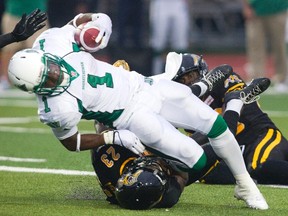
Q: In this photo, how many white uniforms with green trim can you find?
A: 1